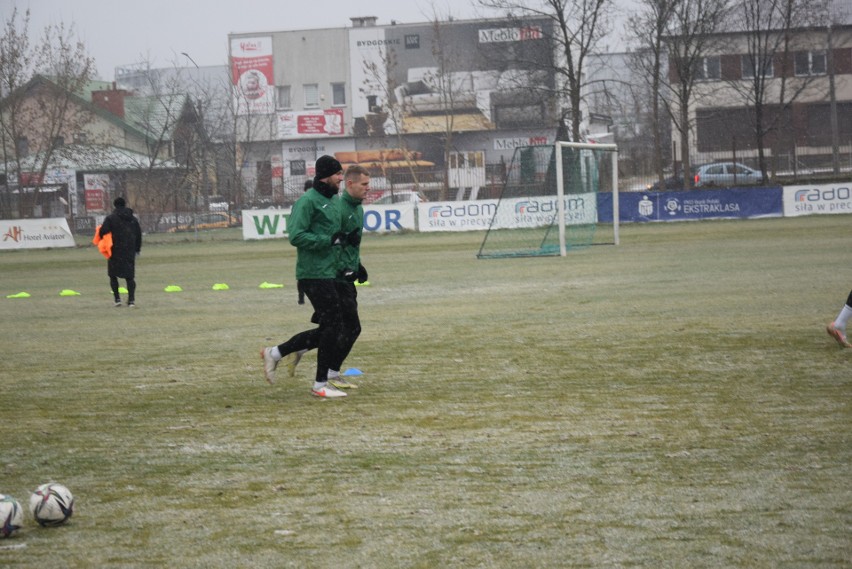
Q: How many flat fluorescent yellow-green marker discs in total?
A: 7